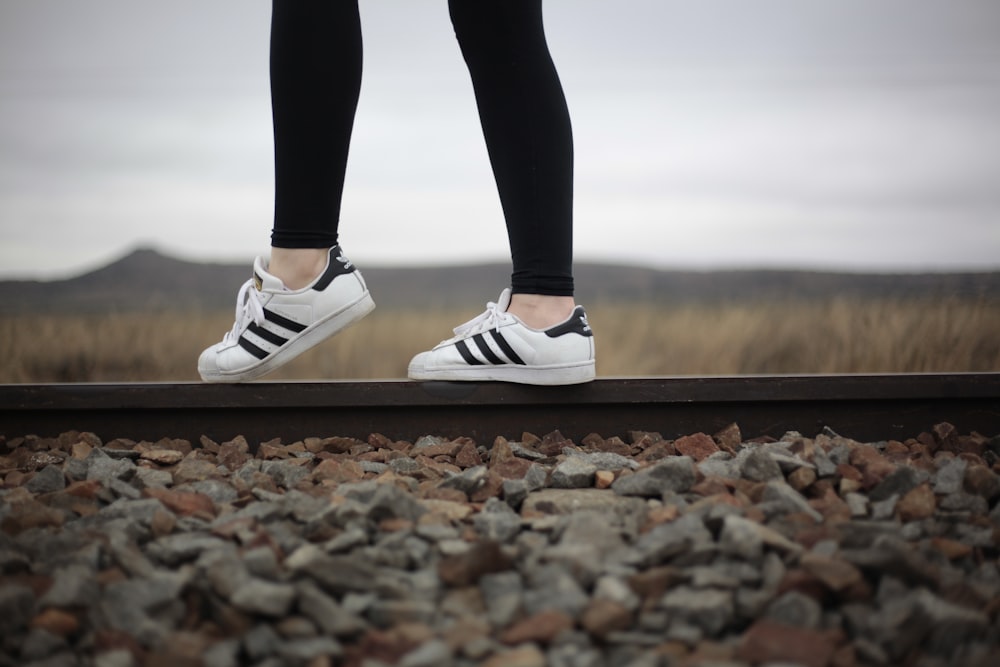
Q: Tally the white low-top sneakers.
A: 2